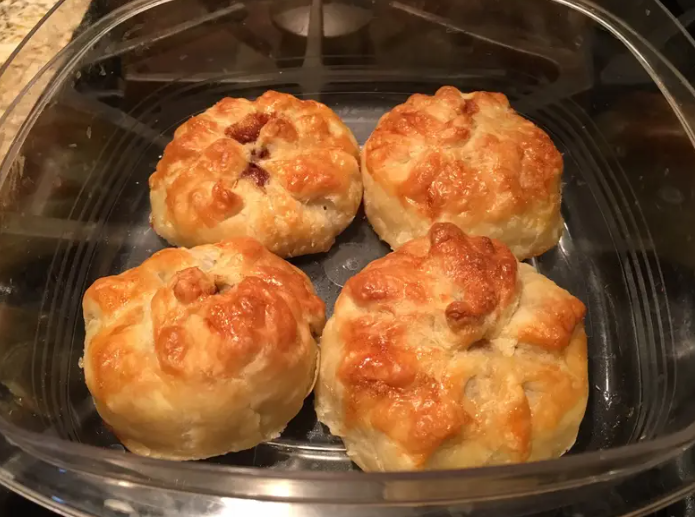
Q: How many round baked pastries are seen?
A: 4